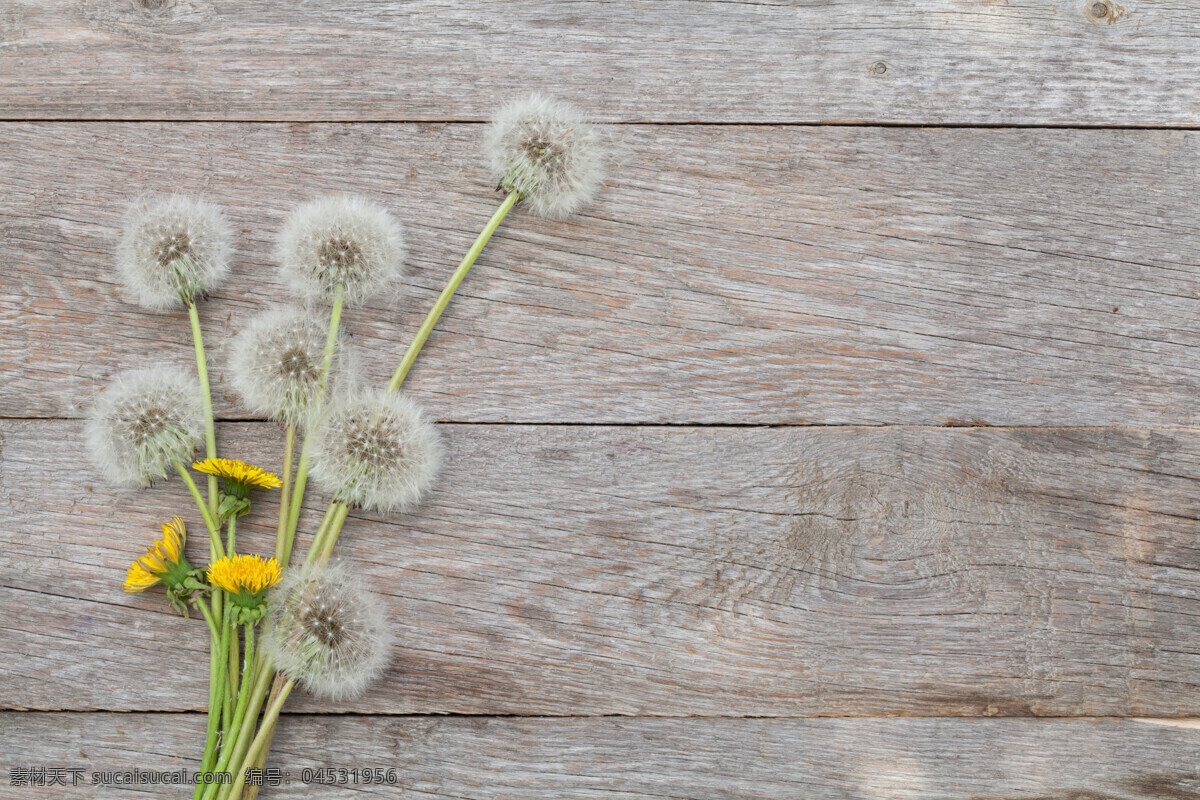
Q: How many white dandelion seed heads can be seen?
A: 7